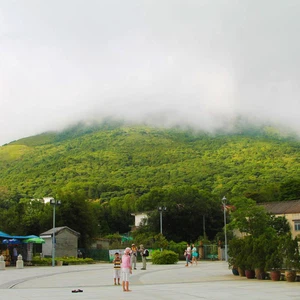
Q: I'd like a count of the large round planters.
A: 6